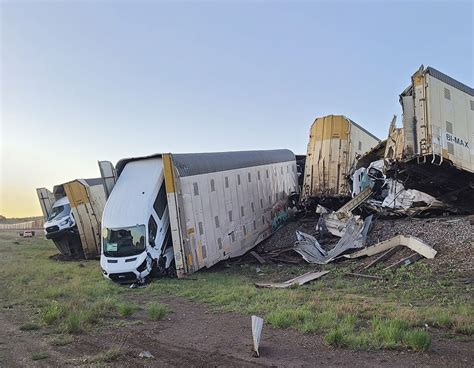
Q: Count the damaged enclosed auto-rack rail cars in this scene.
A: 4